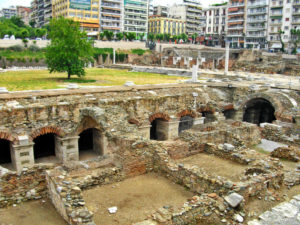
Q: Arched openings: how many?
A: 8